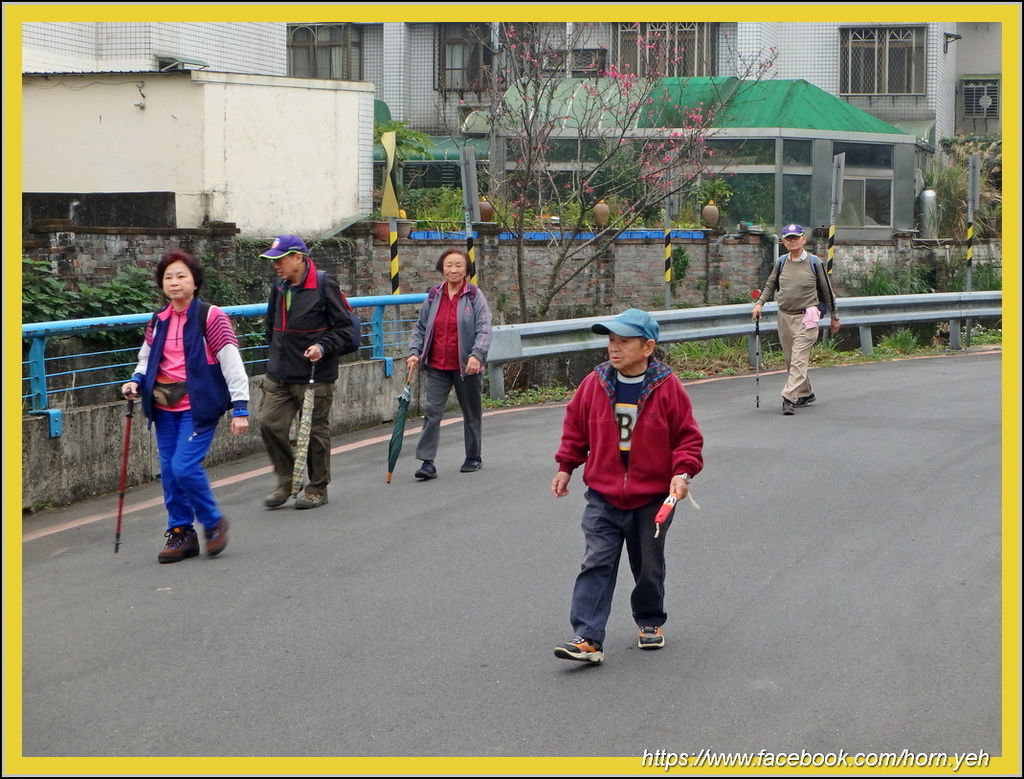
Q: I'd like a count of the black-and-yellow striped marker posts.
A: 5